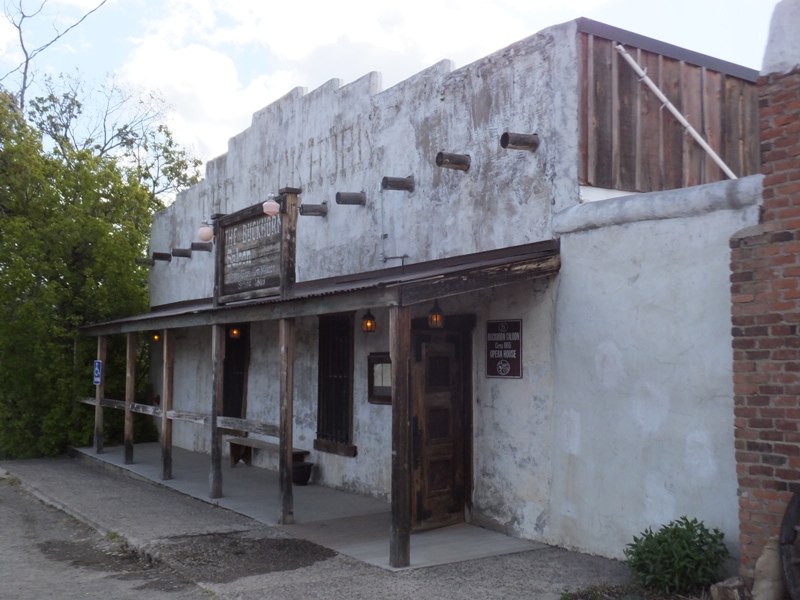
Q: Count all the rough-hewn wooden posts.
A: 6